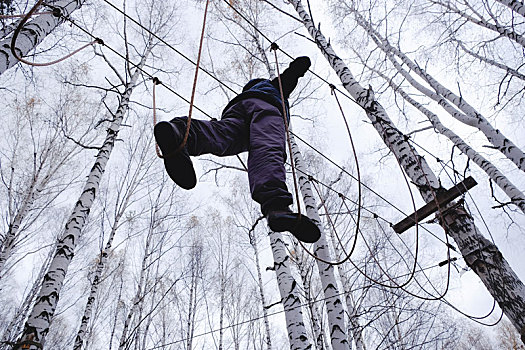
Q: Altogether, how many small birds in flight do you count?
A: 0